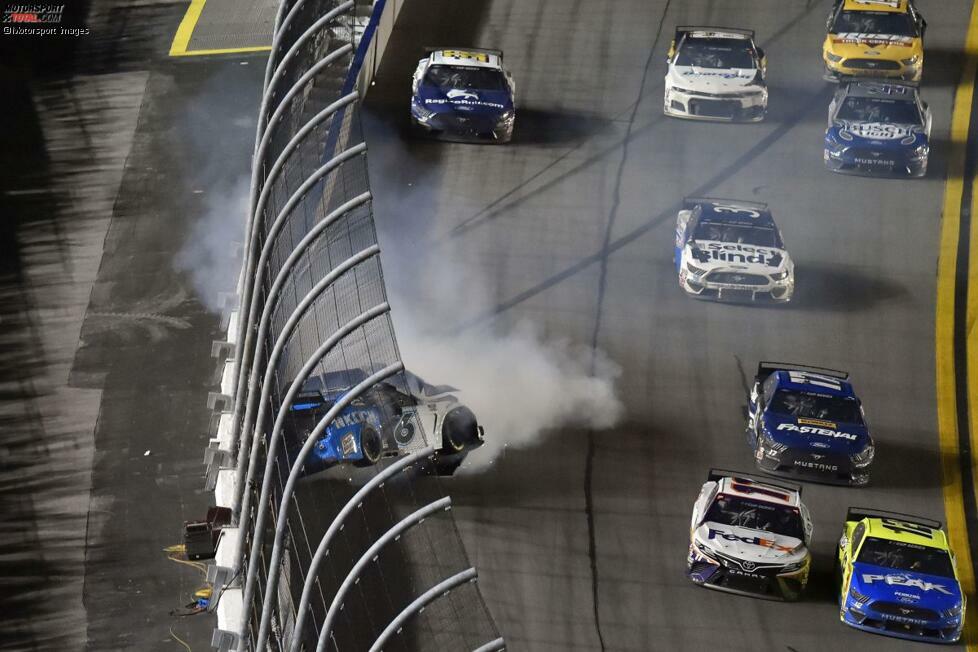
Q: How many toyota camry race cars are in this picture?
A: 1